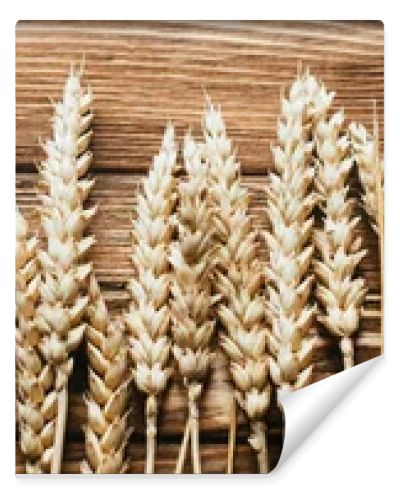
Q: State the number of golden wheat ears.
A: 9